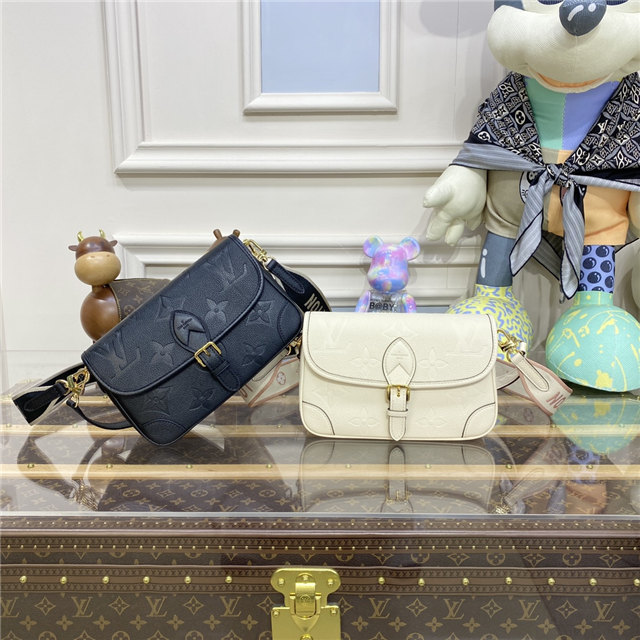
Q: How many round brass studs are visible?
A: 13